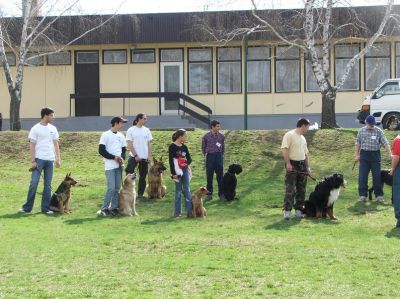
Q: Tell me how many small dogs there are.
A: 1